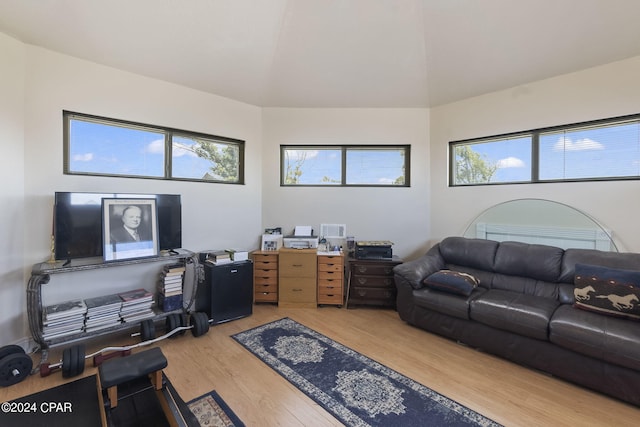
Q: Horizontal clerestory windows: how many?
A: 3